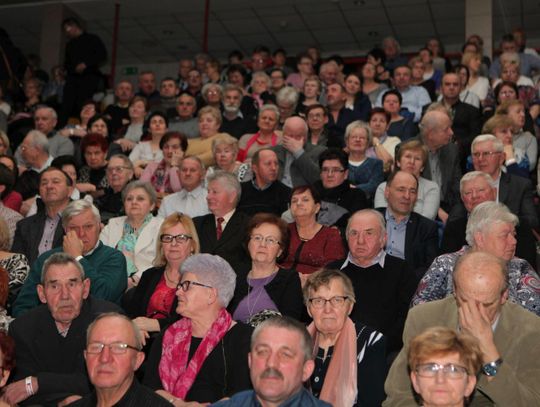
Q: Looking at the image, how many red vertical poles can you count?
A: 2